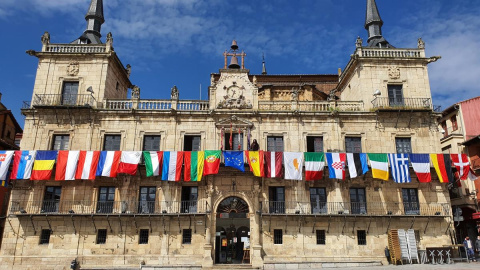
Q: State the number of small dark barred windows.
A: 7